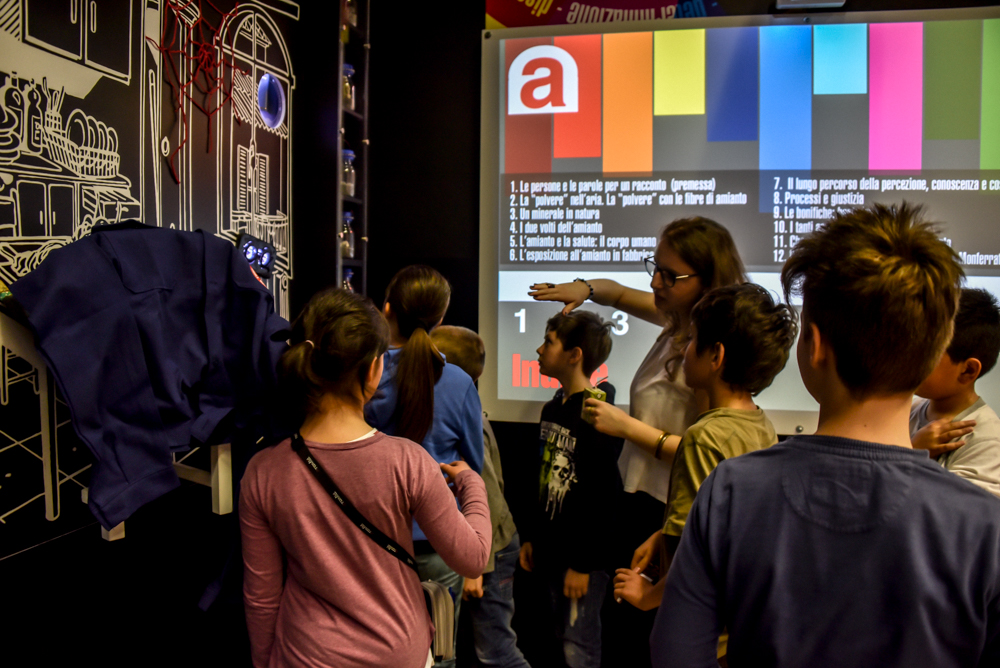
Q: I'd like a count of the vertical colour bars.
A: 10